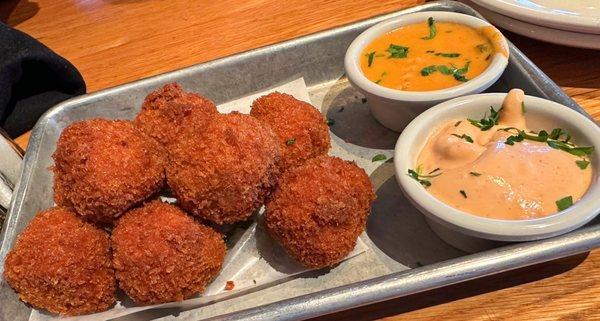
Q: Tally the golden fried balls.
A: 7